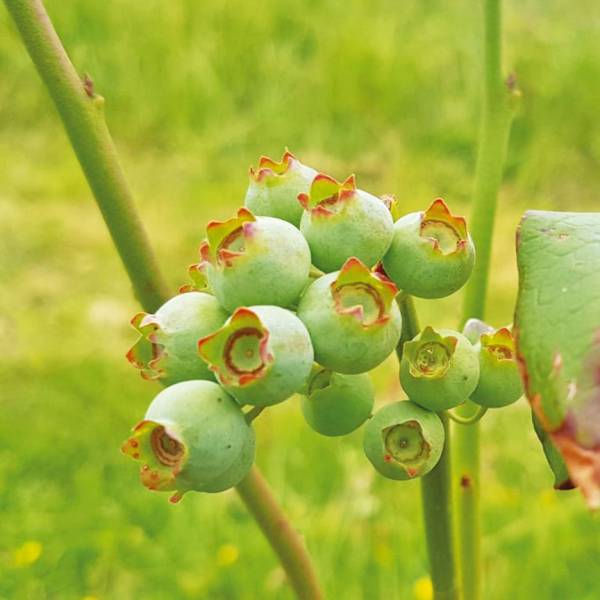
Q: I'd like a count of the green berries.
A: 12